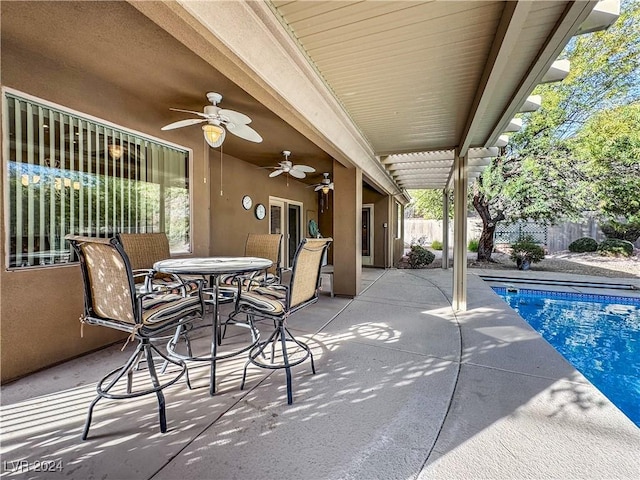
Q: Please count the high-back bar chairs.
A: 4